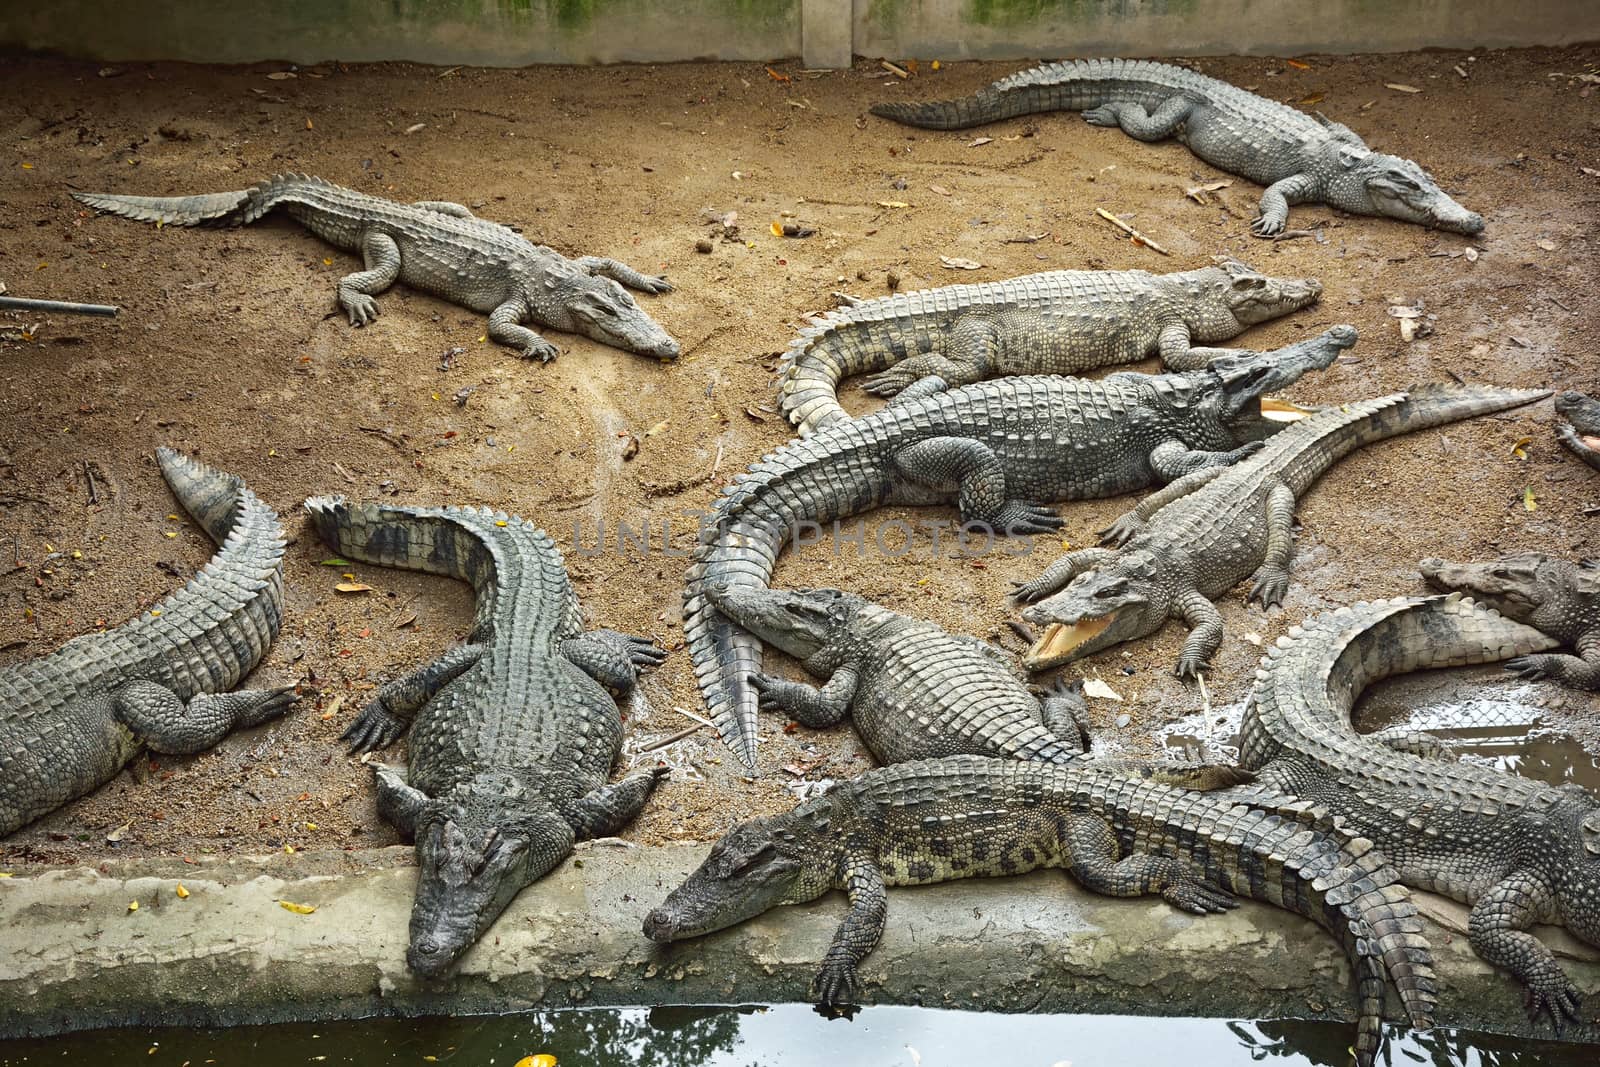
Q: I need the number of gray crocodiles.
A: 12